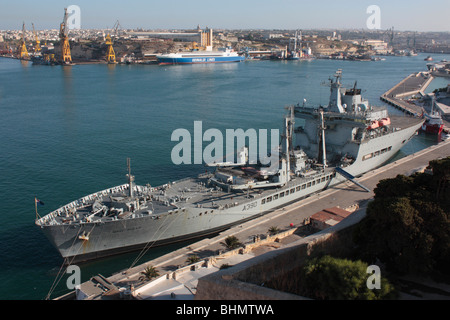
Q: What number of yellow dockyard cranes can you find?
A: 4